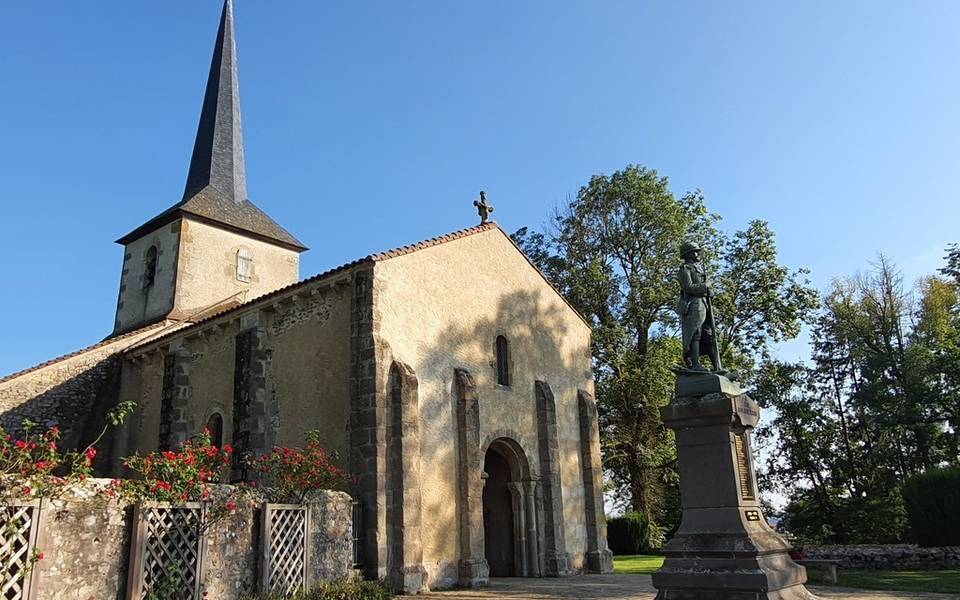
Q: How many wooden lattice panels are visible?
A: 3